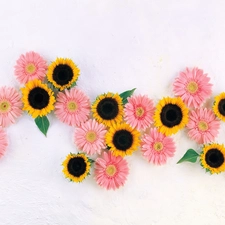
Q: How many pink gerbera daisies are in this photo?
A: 10